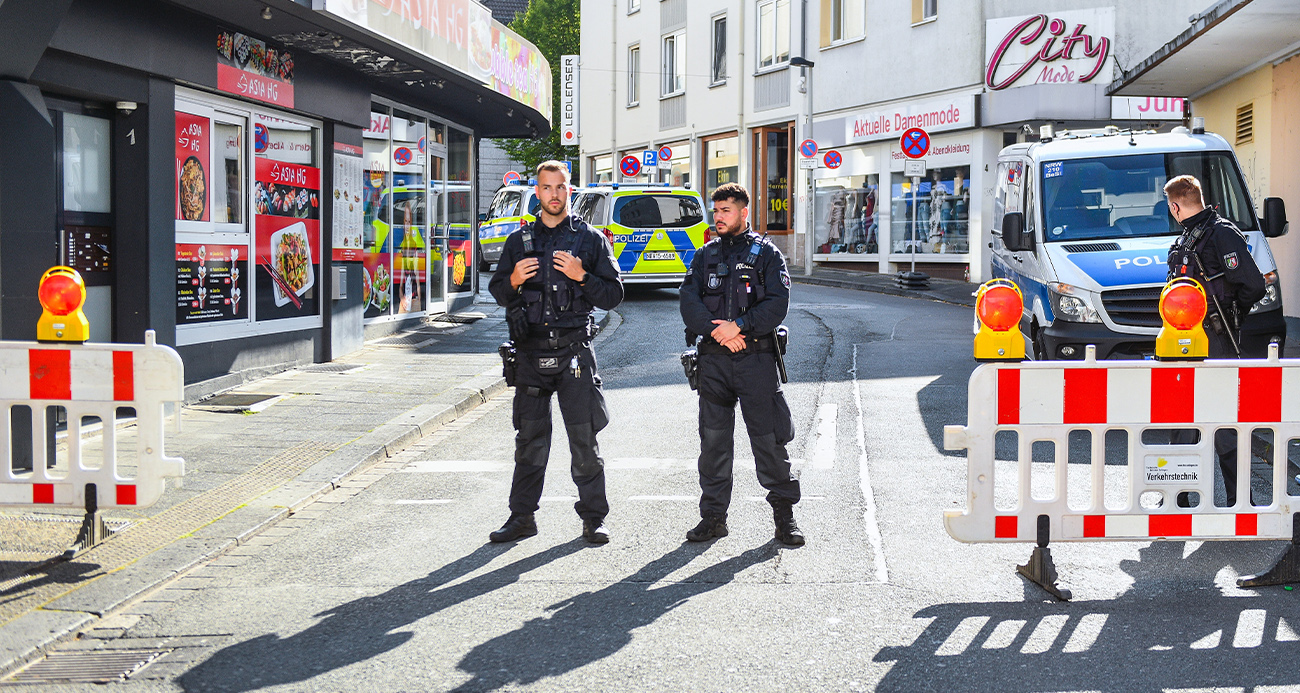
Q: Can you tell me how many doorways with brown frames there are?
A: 1